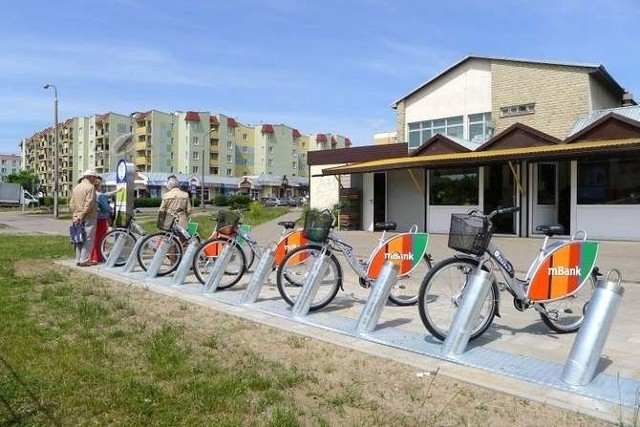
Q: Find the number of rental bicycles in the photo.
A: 5